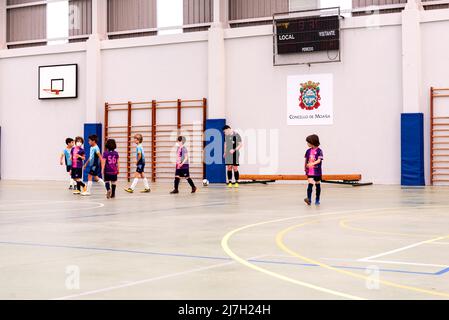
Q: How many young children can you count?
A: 7